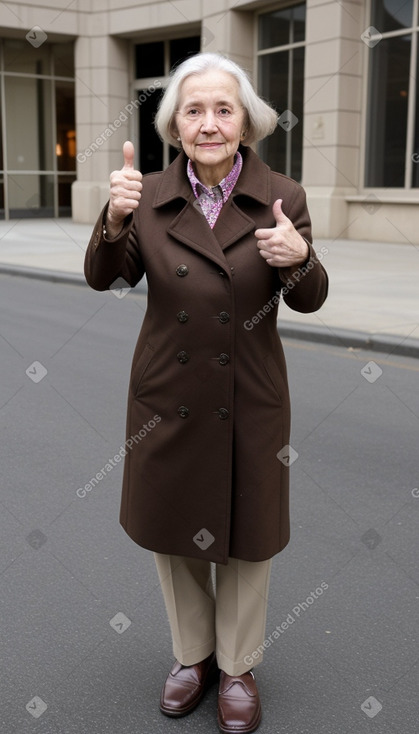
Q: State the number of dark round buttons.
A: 7